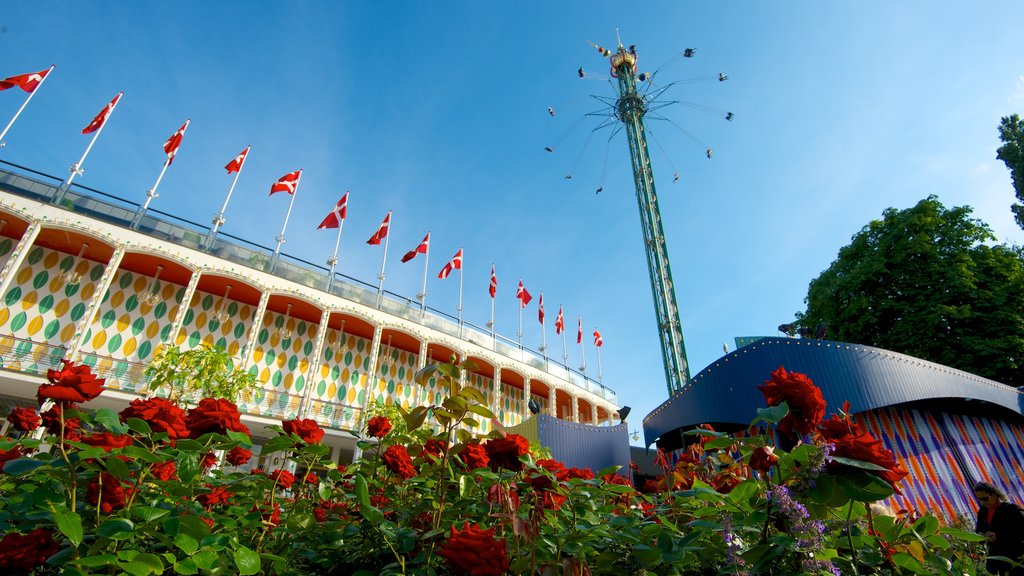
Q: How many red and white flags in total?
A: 15